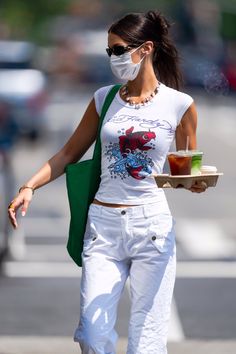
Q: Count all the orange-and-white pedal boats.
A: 0